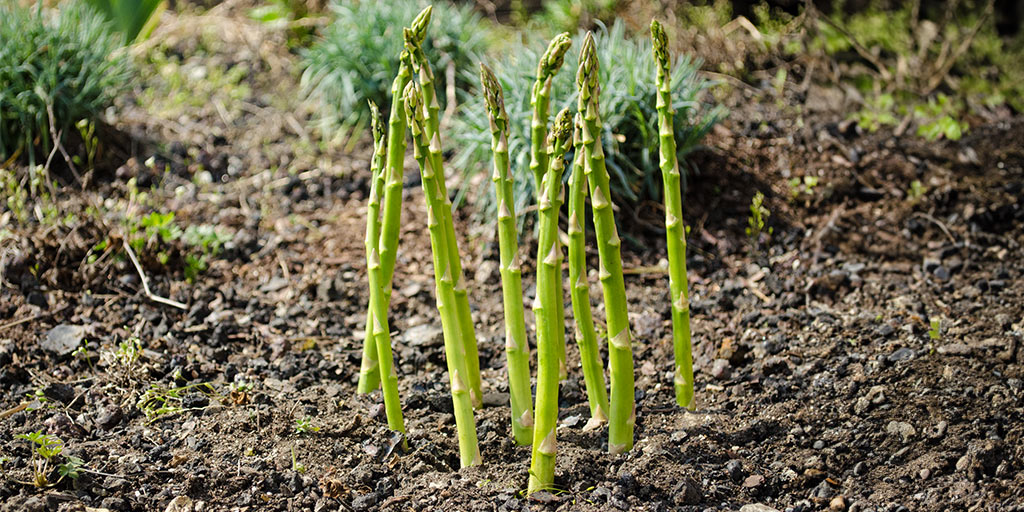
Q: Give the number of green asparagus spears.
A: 10